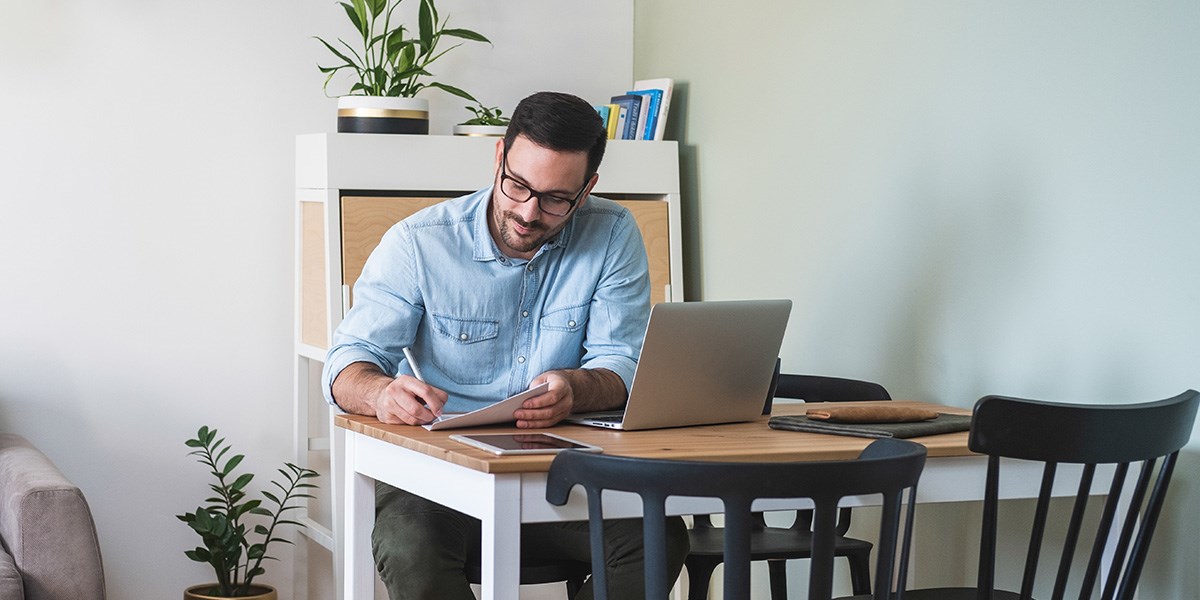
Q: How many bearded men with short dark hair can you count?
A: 1